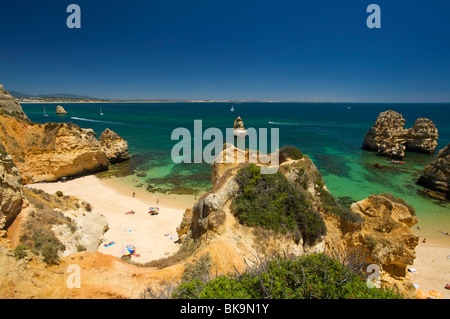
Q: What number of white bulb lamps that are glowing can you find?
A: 0